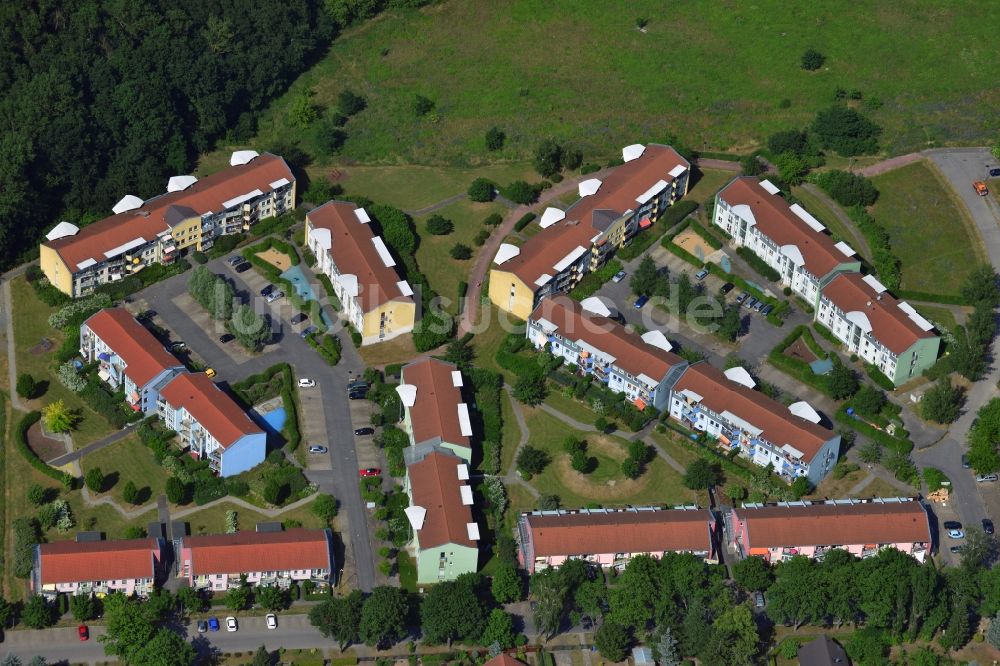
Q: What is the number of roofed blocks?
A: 15